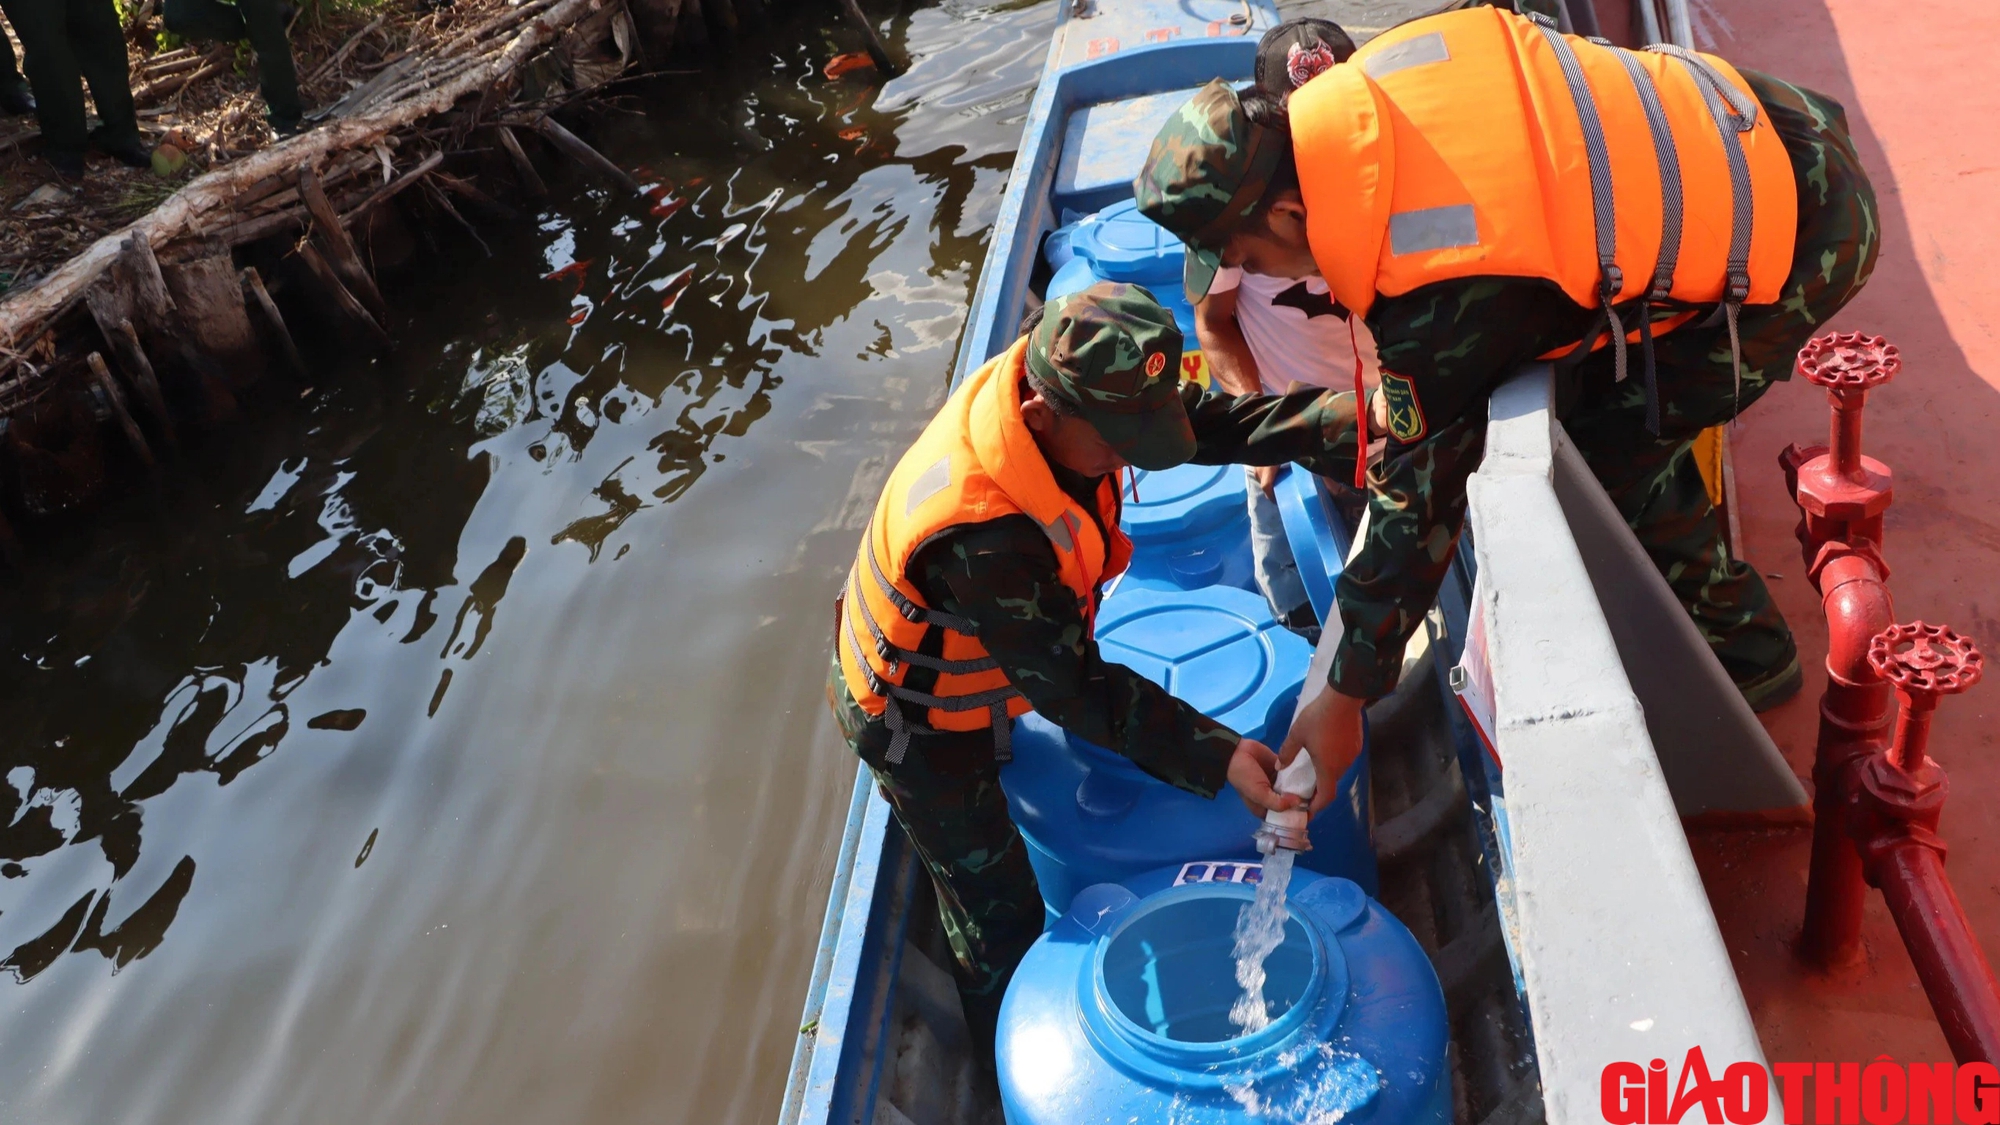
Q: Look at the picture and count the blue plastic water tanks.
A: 4